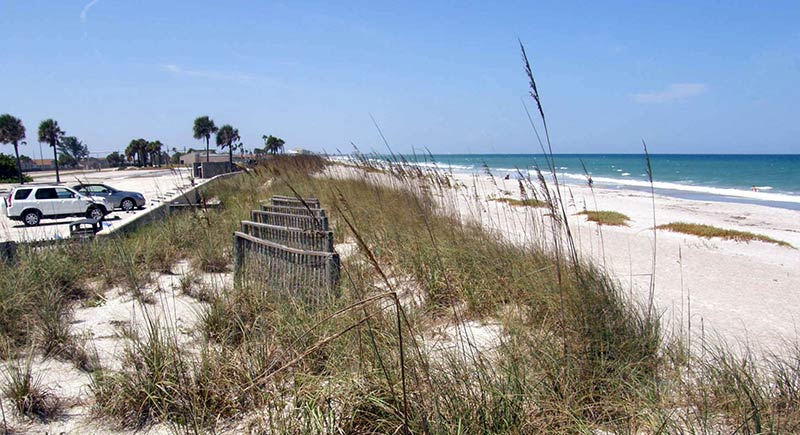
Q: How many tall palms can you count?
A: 4